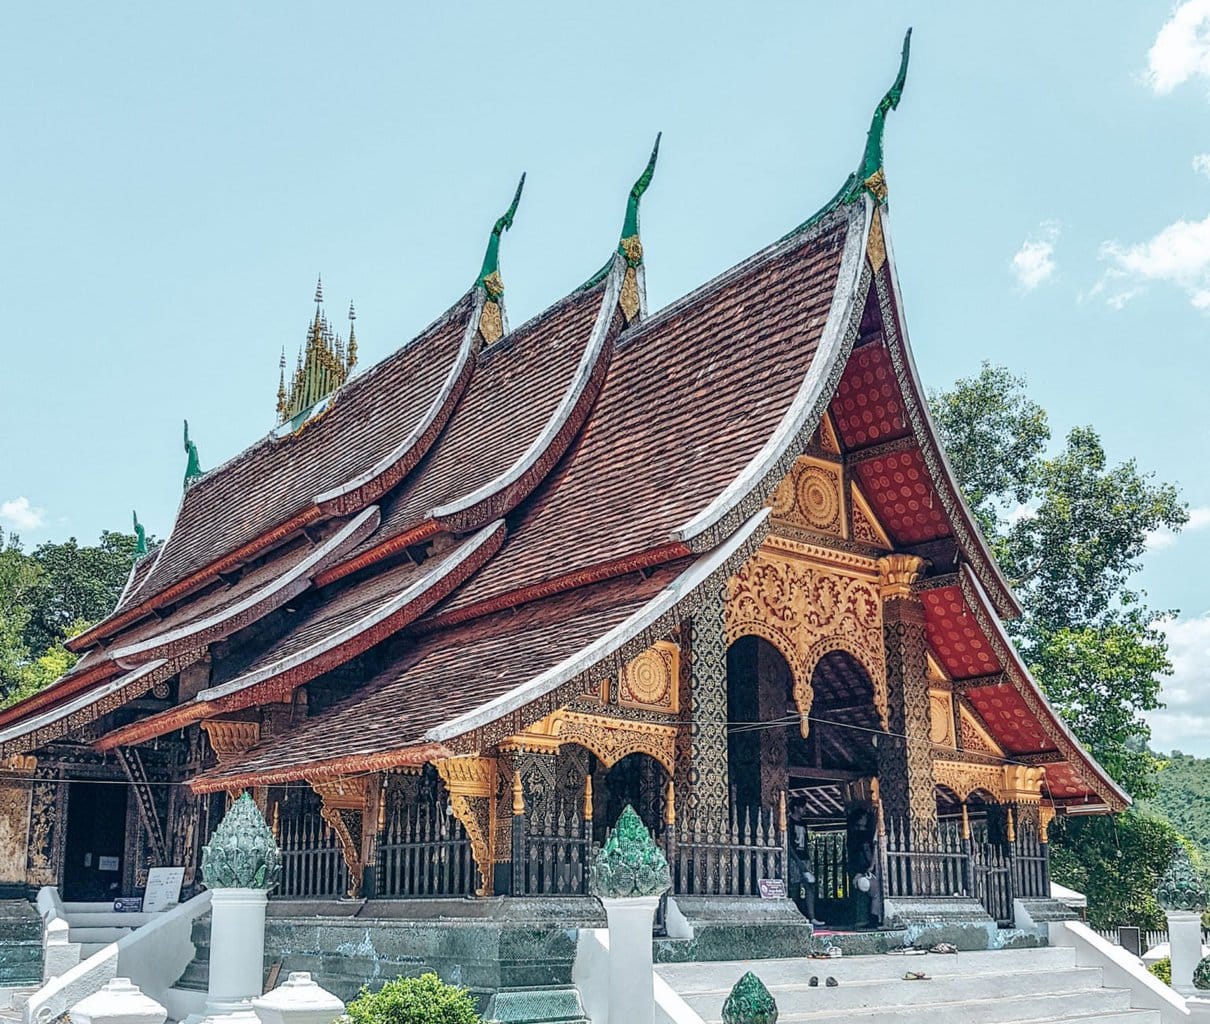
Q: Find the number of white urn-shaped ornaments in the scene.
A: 2